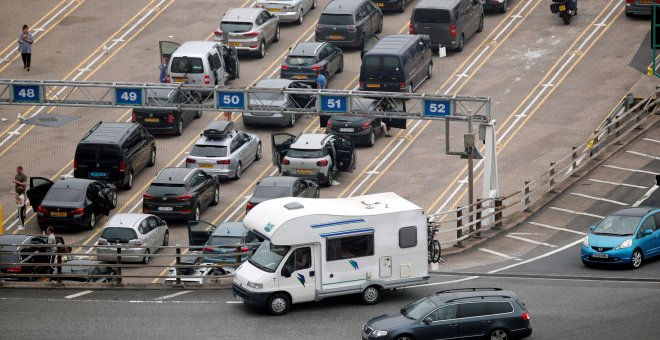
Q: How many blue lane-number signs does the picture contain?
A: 5